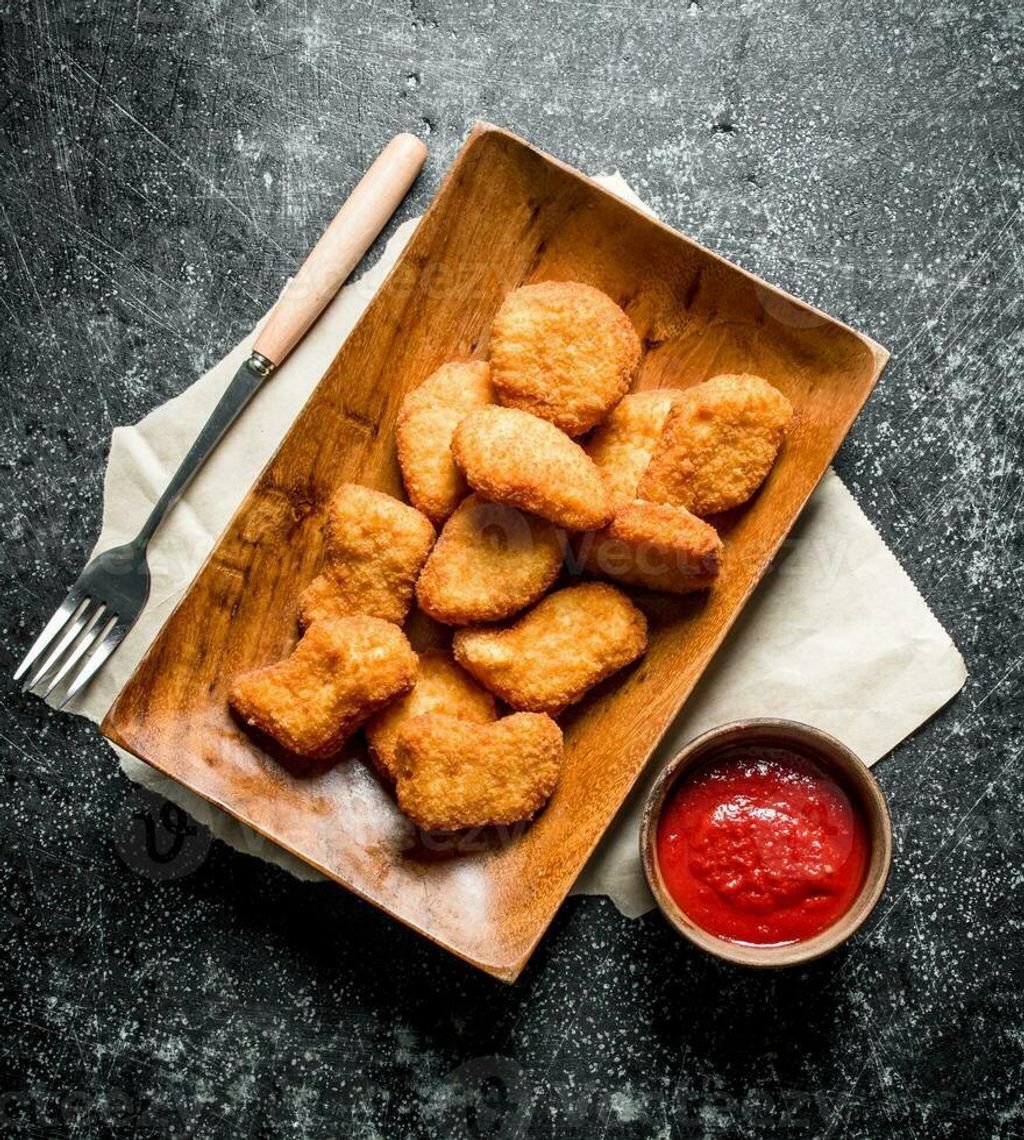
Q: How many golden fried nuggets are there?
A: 12